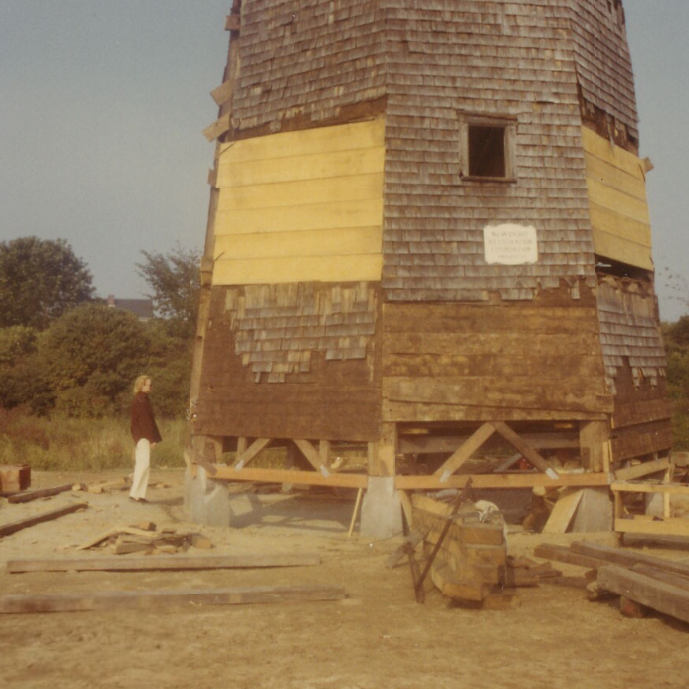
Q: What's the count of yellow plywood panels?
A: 11